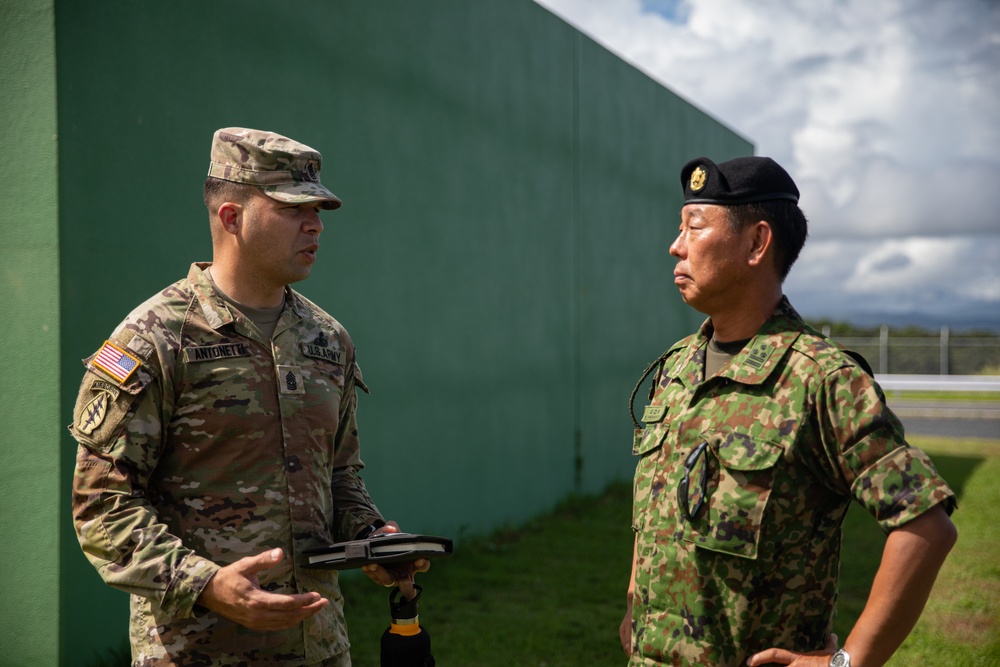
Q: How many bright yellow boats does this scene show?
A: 0